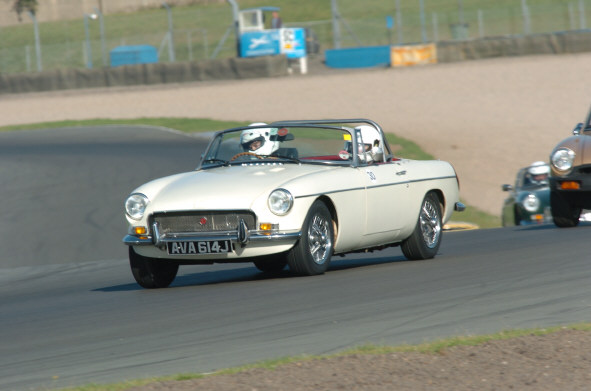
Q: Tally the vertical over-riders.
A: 2